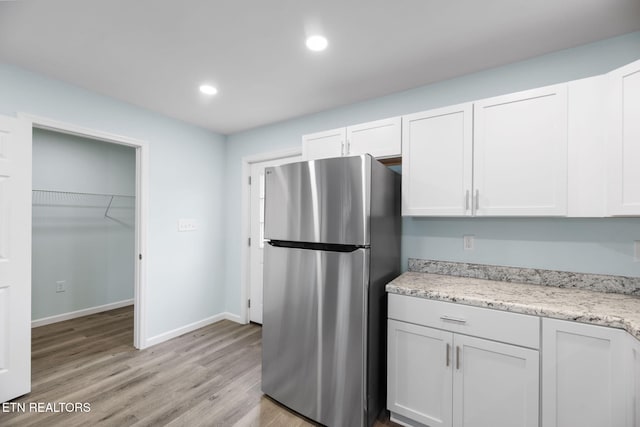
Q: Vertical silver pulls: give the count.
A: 6